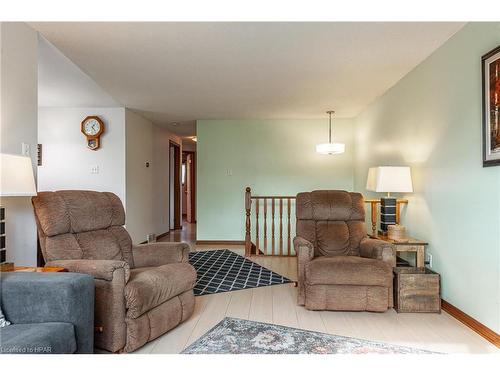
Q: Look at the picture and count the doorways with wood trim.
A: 2